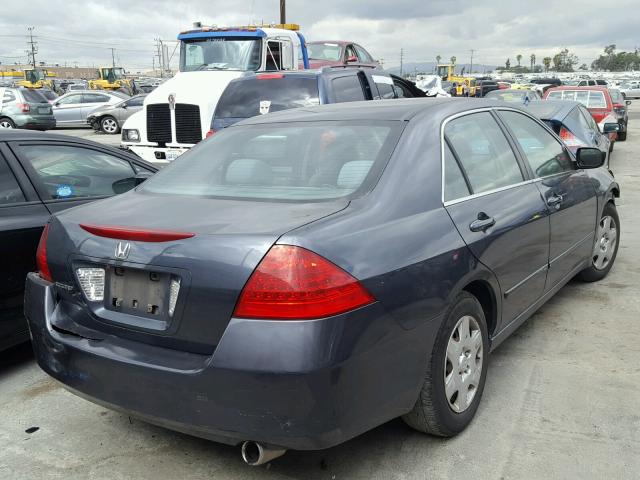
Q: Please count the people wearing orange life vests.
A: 0